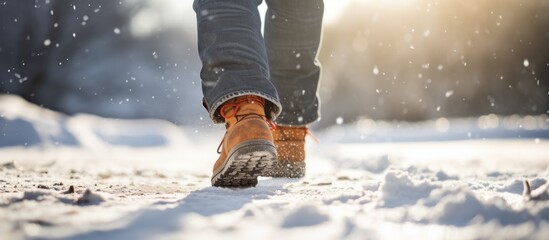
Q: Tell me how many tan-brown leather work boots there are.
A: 2